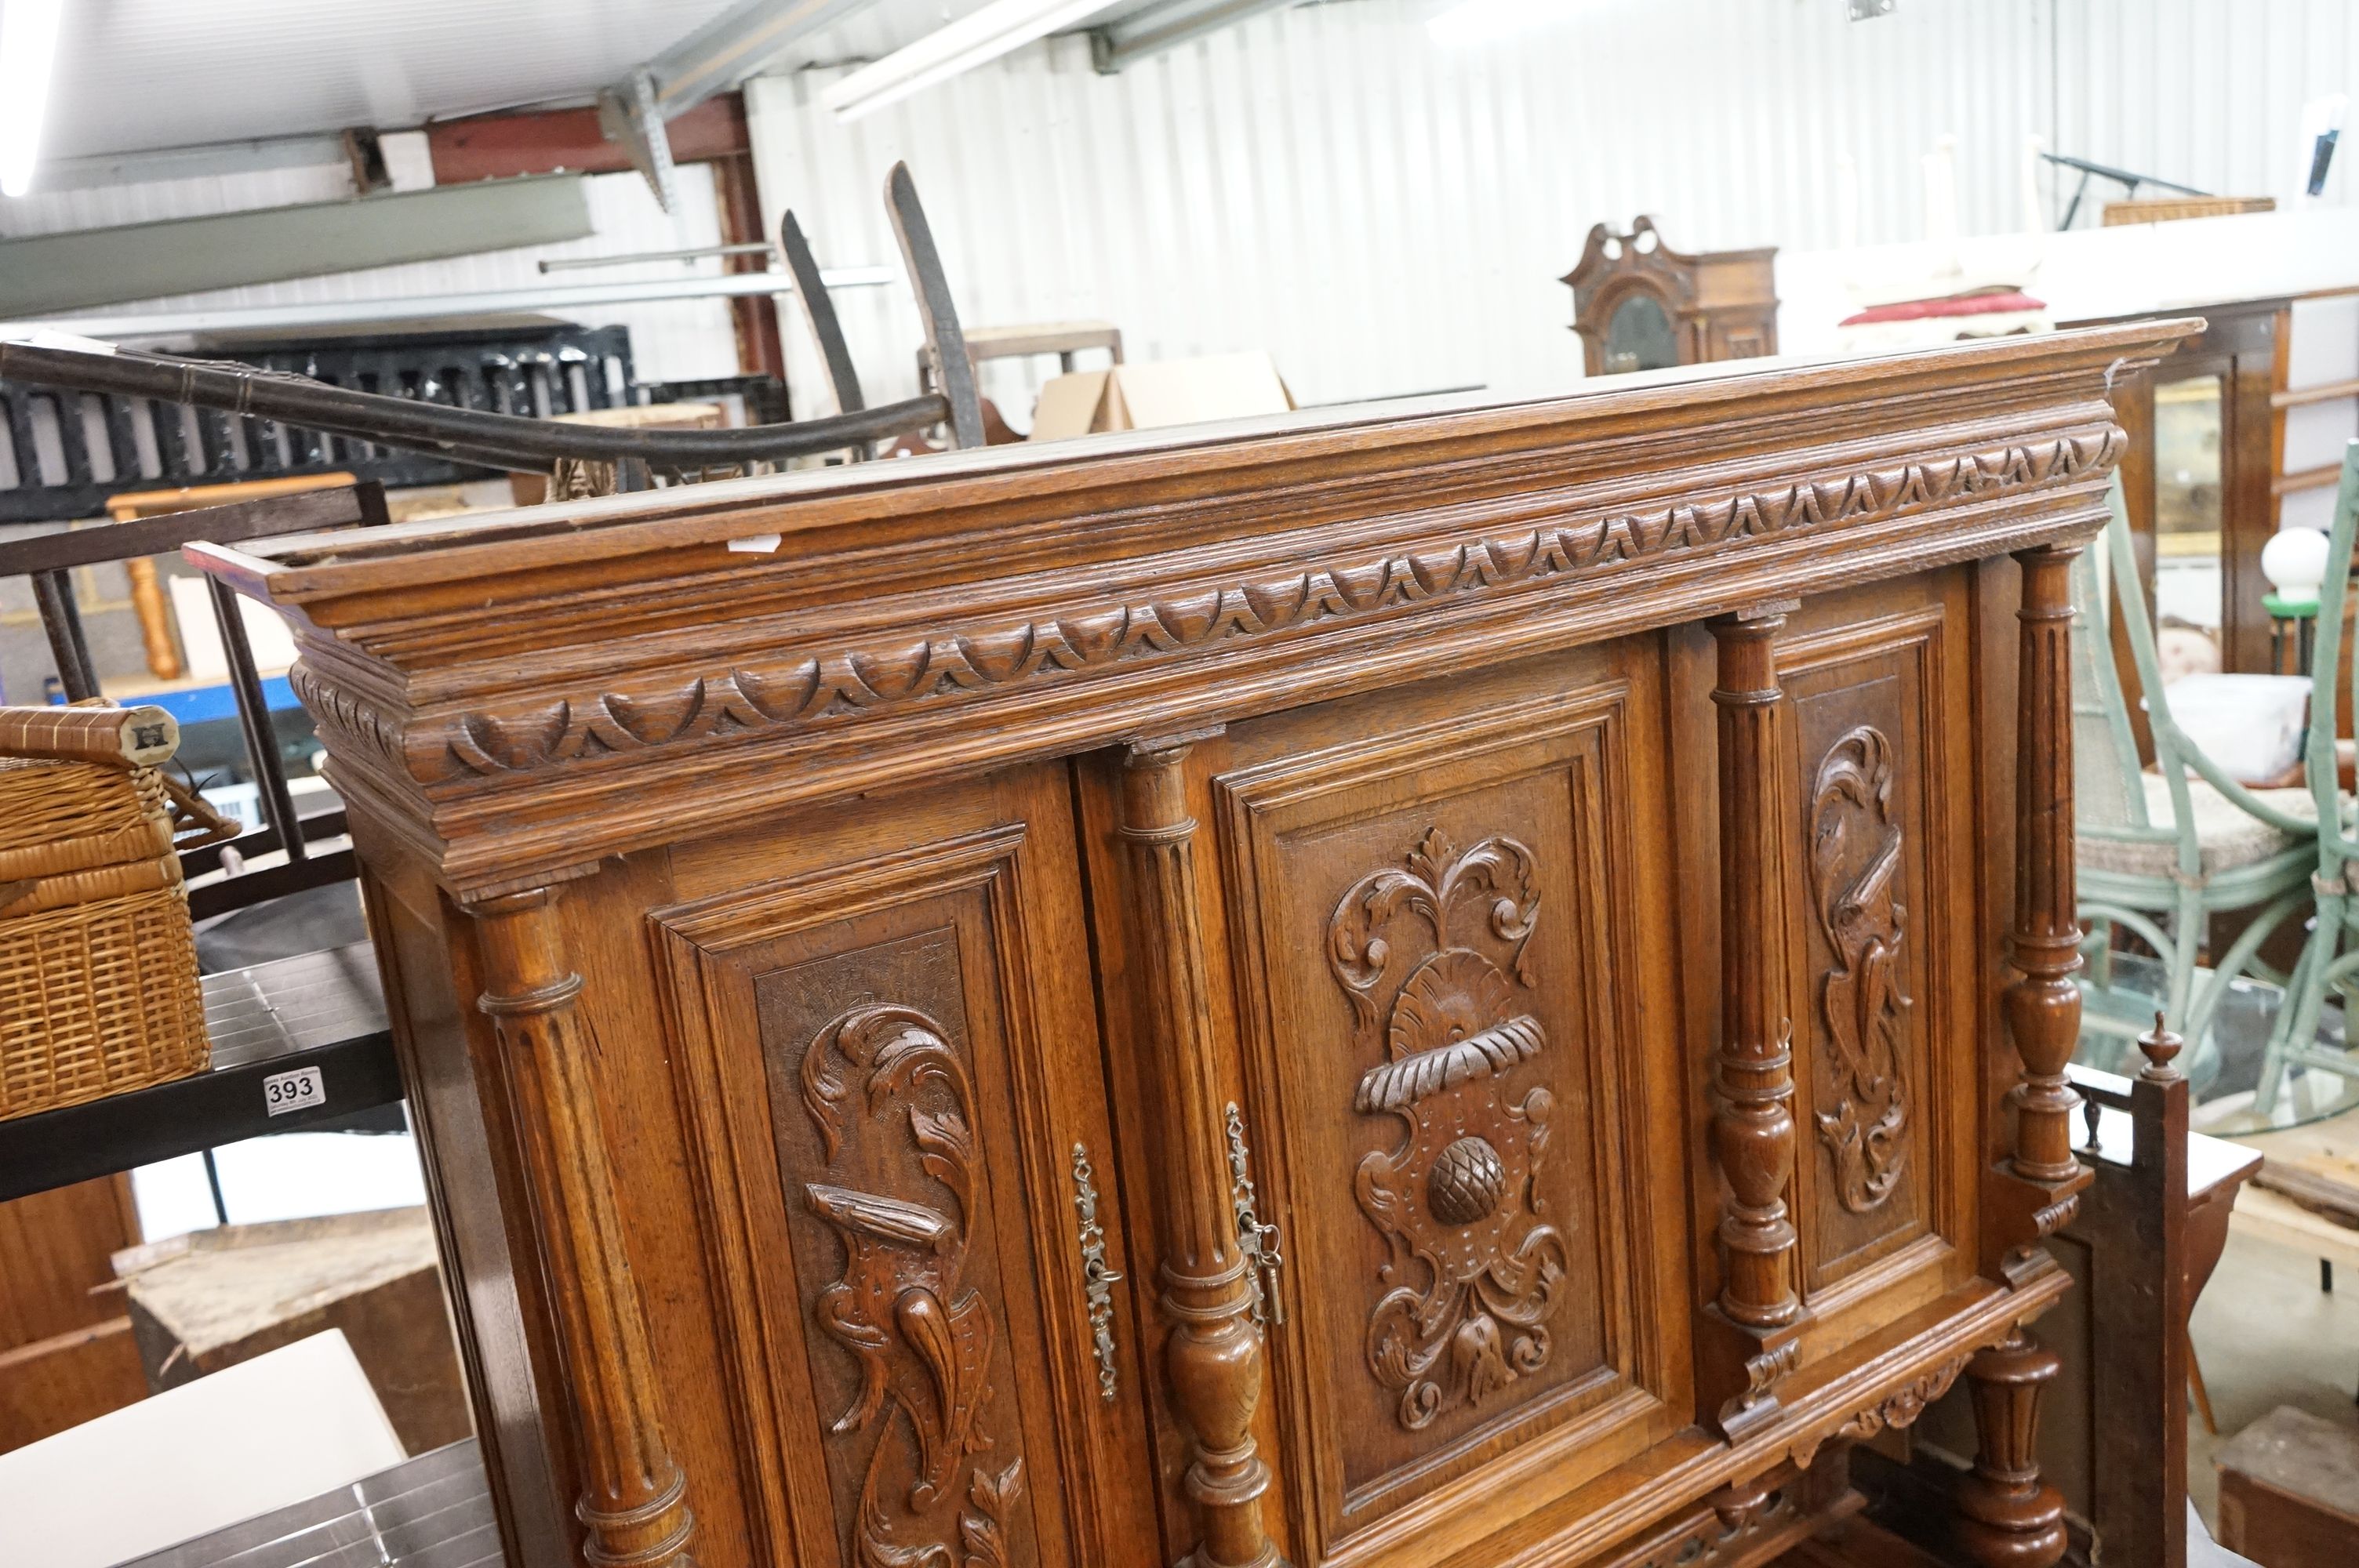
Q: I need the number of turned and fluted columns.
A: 4